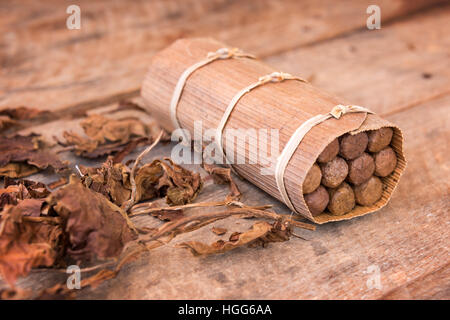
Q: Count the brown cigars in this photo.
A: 10